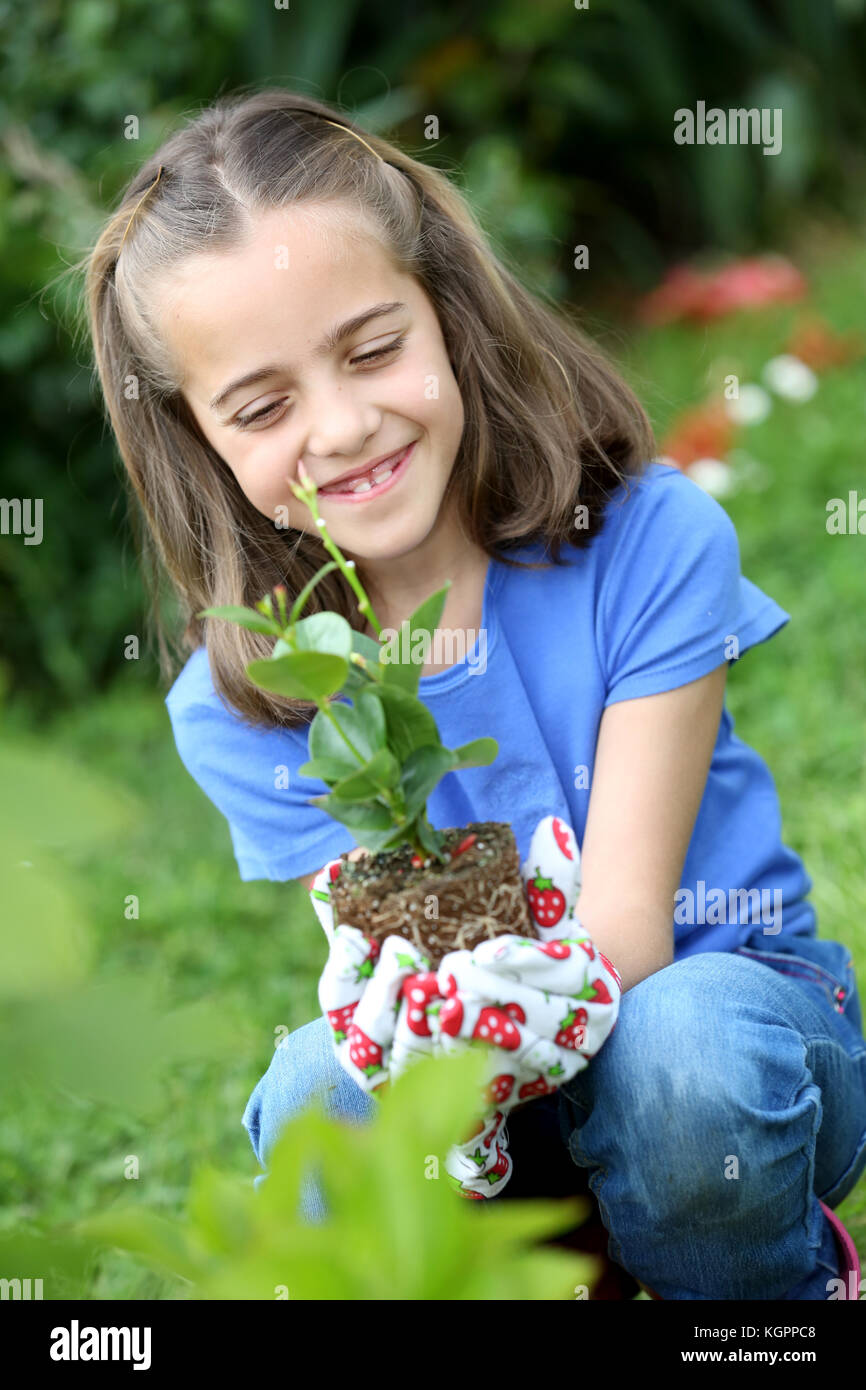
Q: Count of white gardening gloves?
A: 2